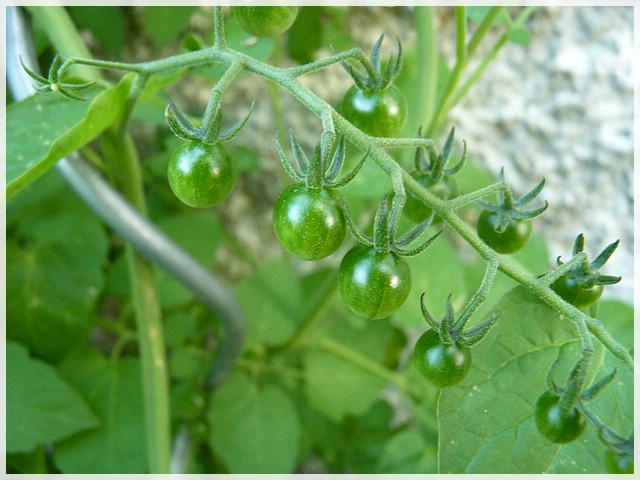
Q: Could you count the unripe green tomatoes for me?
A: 11